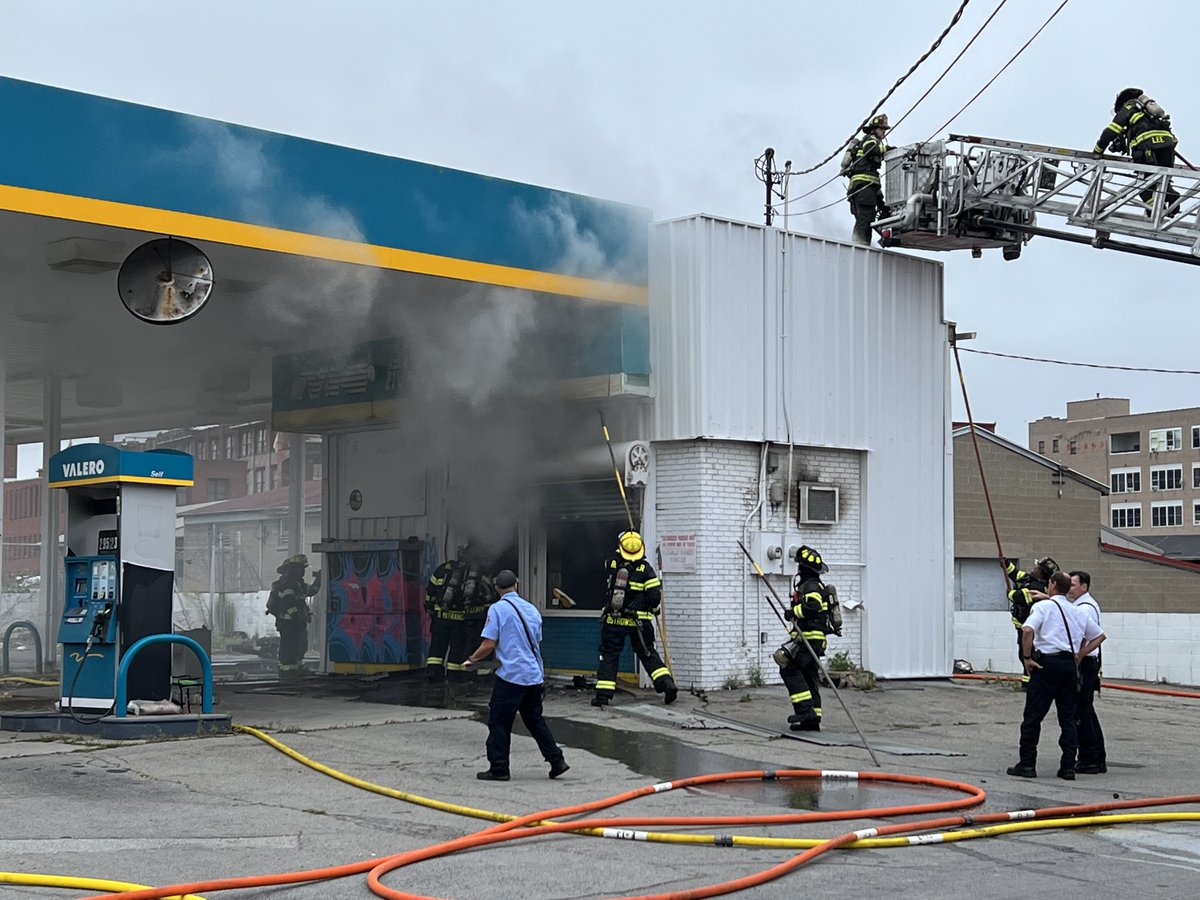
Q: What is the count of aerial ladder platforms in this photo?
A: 1